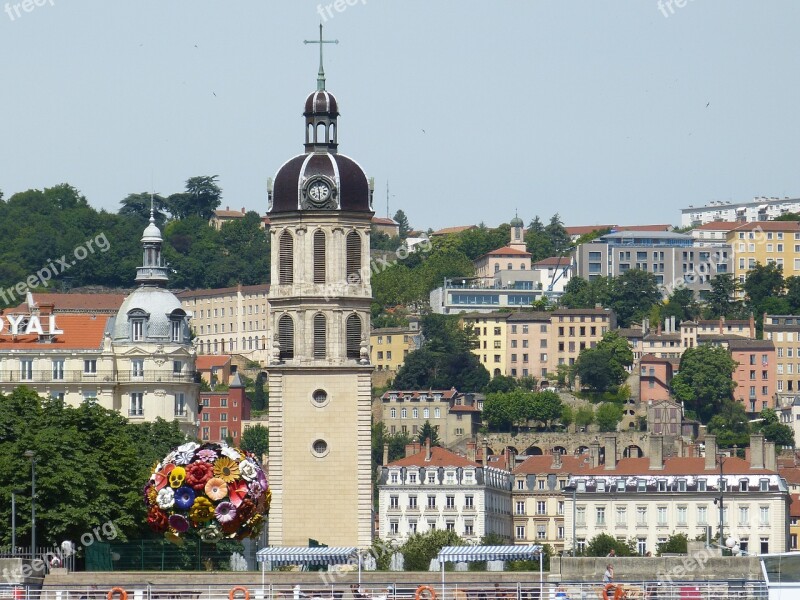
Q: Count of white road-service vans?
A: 0